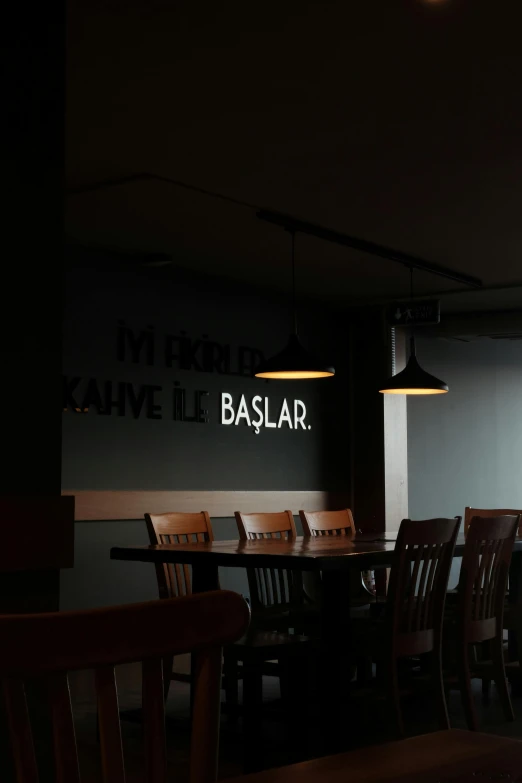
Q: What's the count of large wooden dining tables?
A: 1